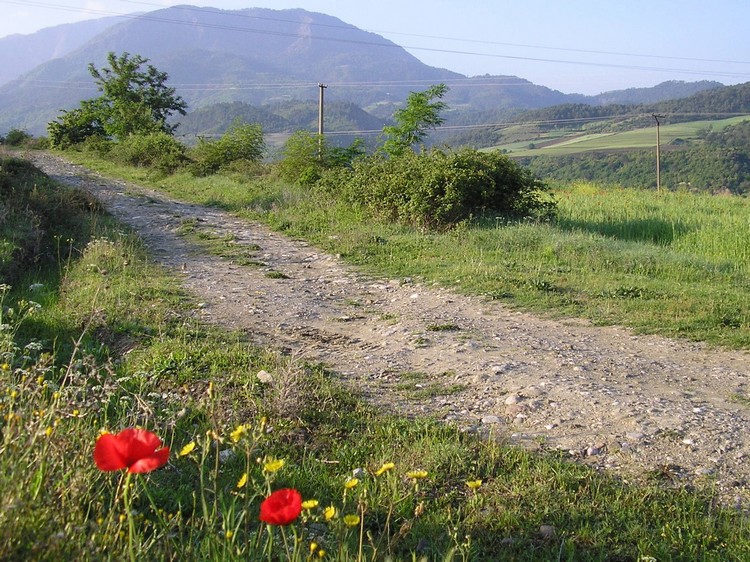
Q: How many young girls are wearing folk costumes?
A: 0